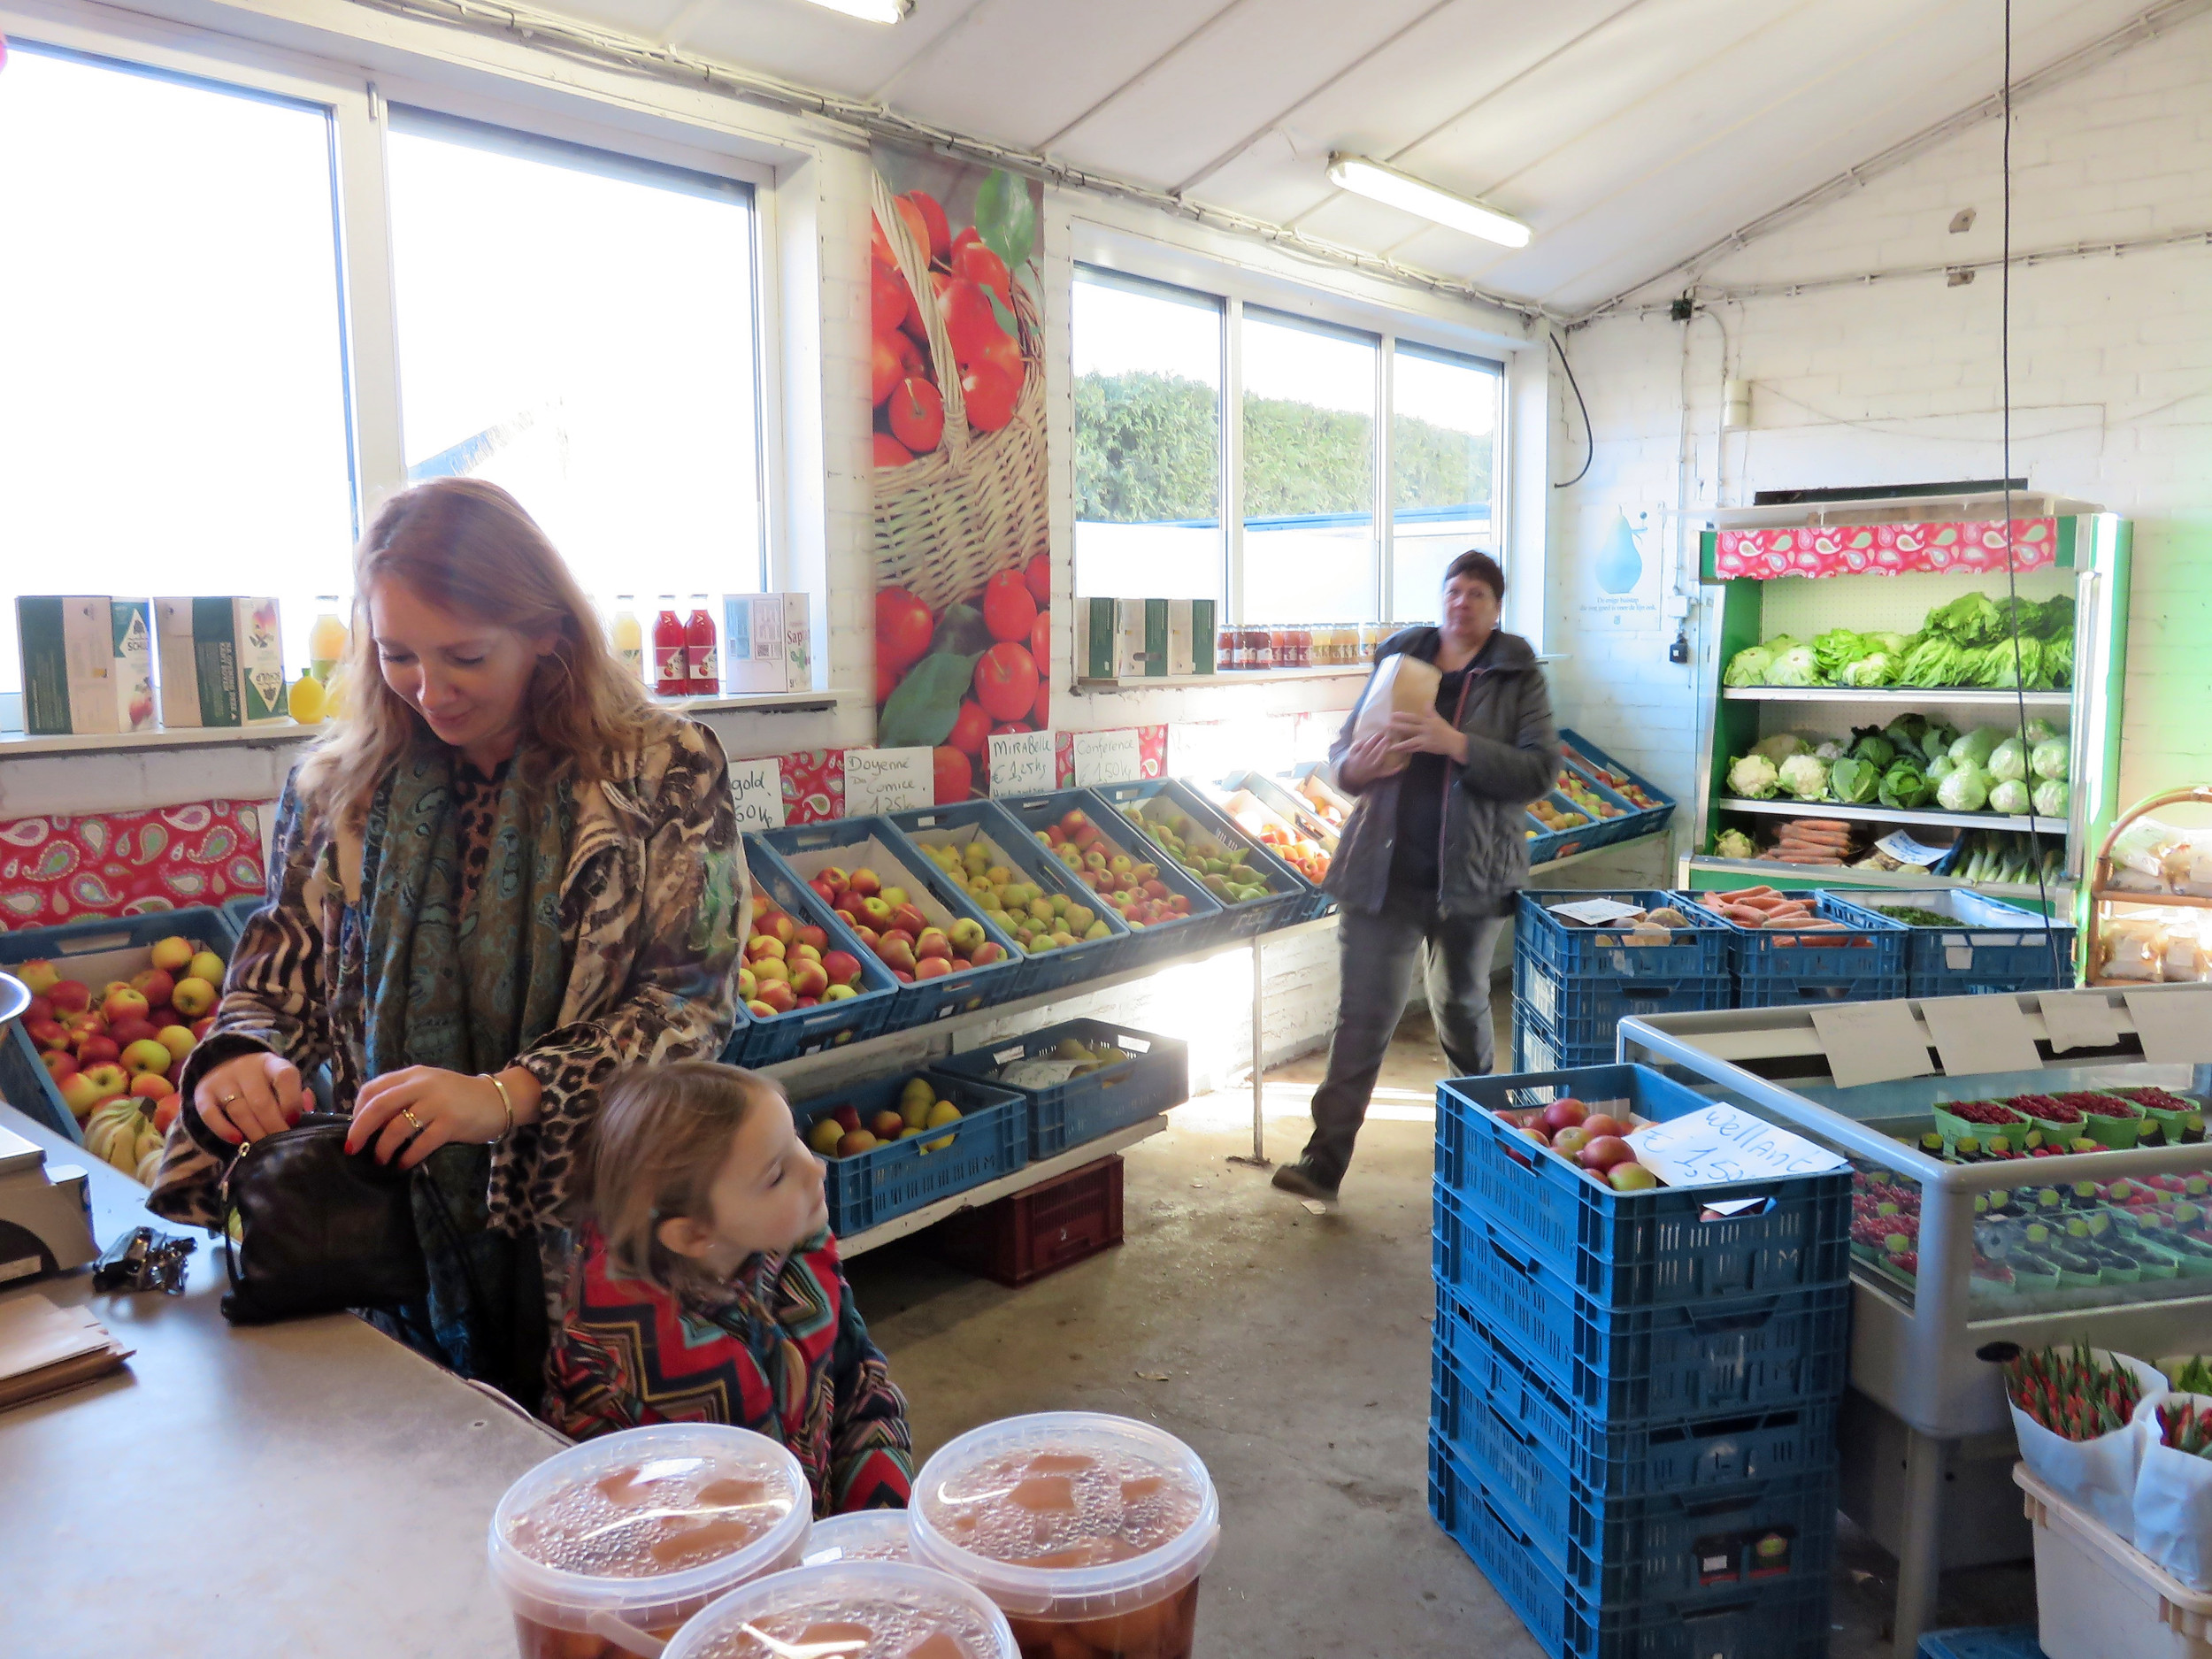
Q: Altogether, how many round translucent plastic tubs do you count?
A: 4